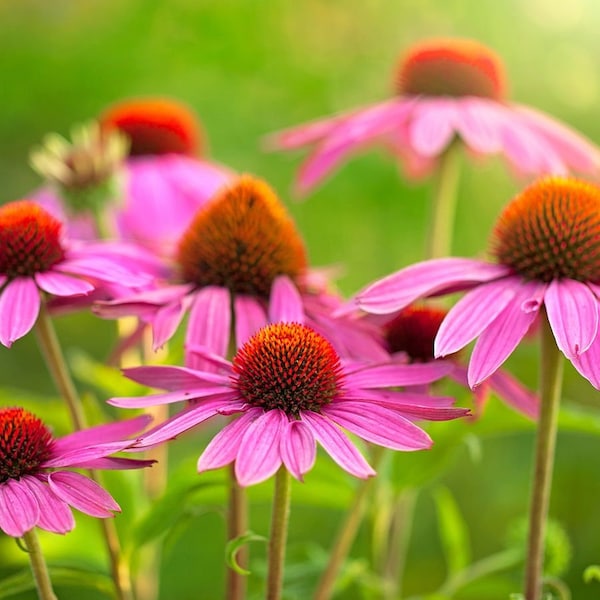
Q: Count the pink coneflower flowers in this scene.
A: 8